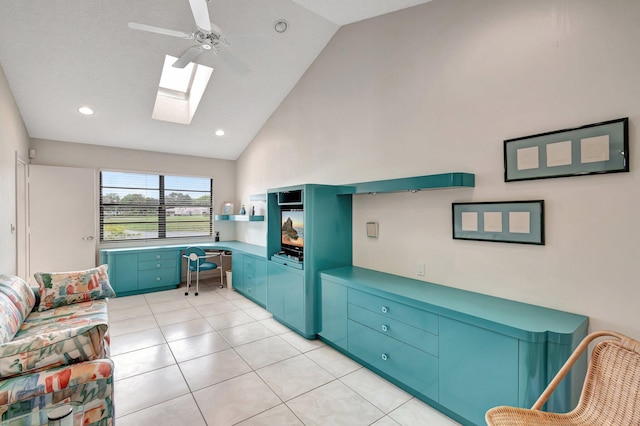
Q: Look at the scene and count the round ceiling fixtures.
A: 3